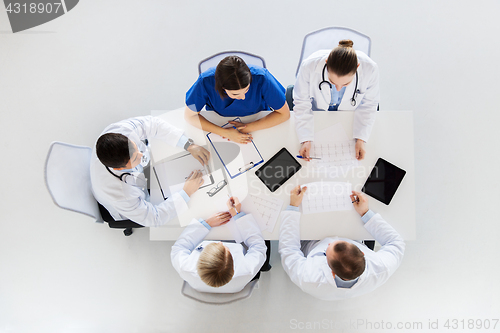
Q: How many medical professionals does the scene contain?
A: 5